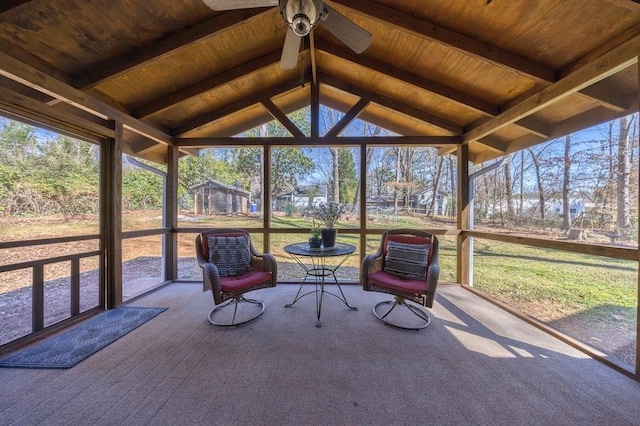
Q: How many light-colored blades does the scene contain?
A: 3